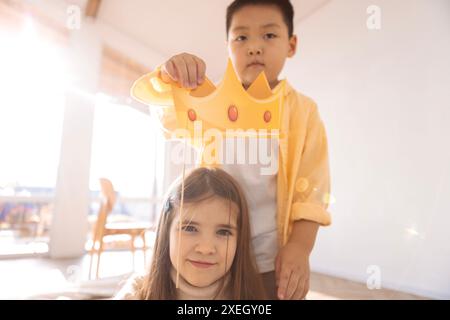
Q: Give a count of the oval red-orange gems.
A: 3